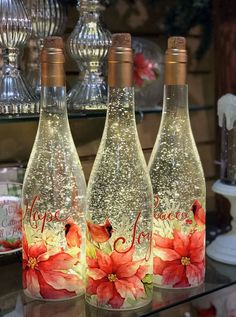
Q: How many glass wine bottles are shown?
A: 3